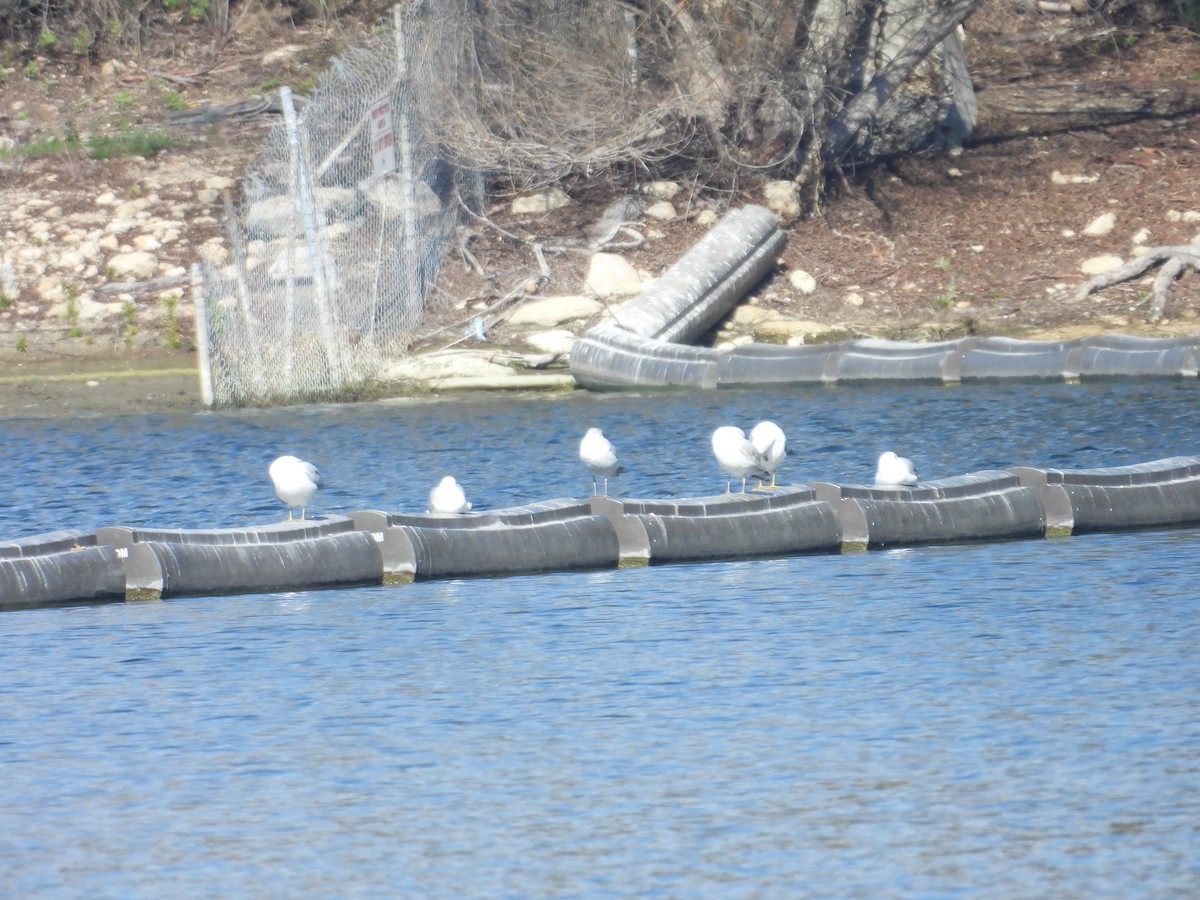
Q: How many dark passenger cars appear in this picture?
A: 0